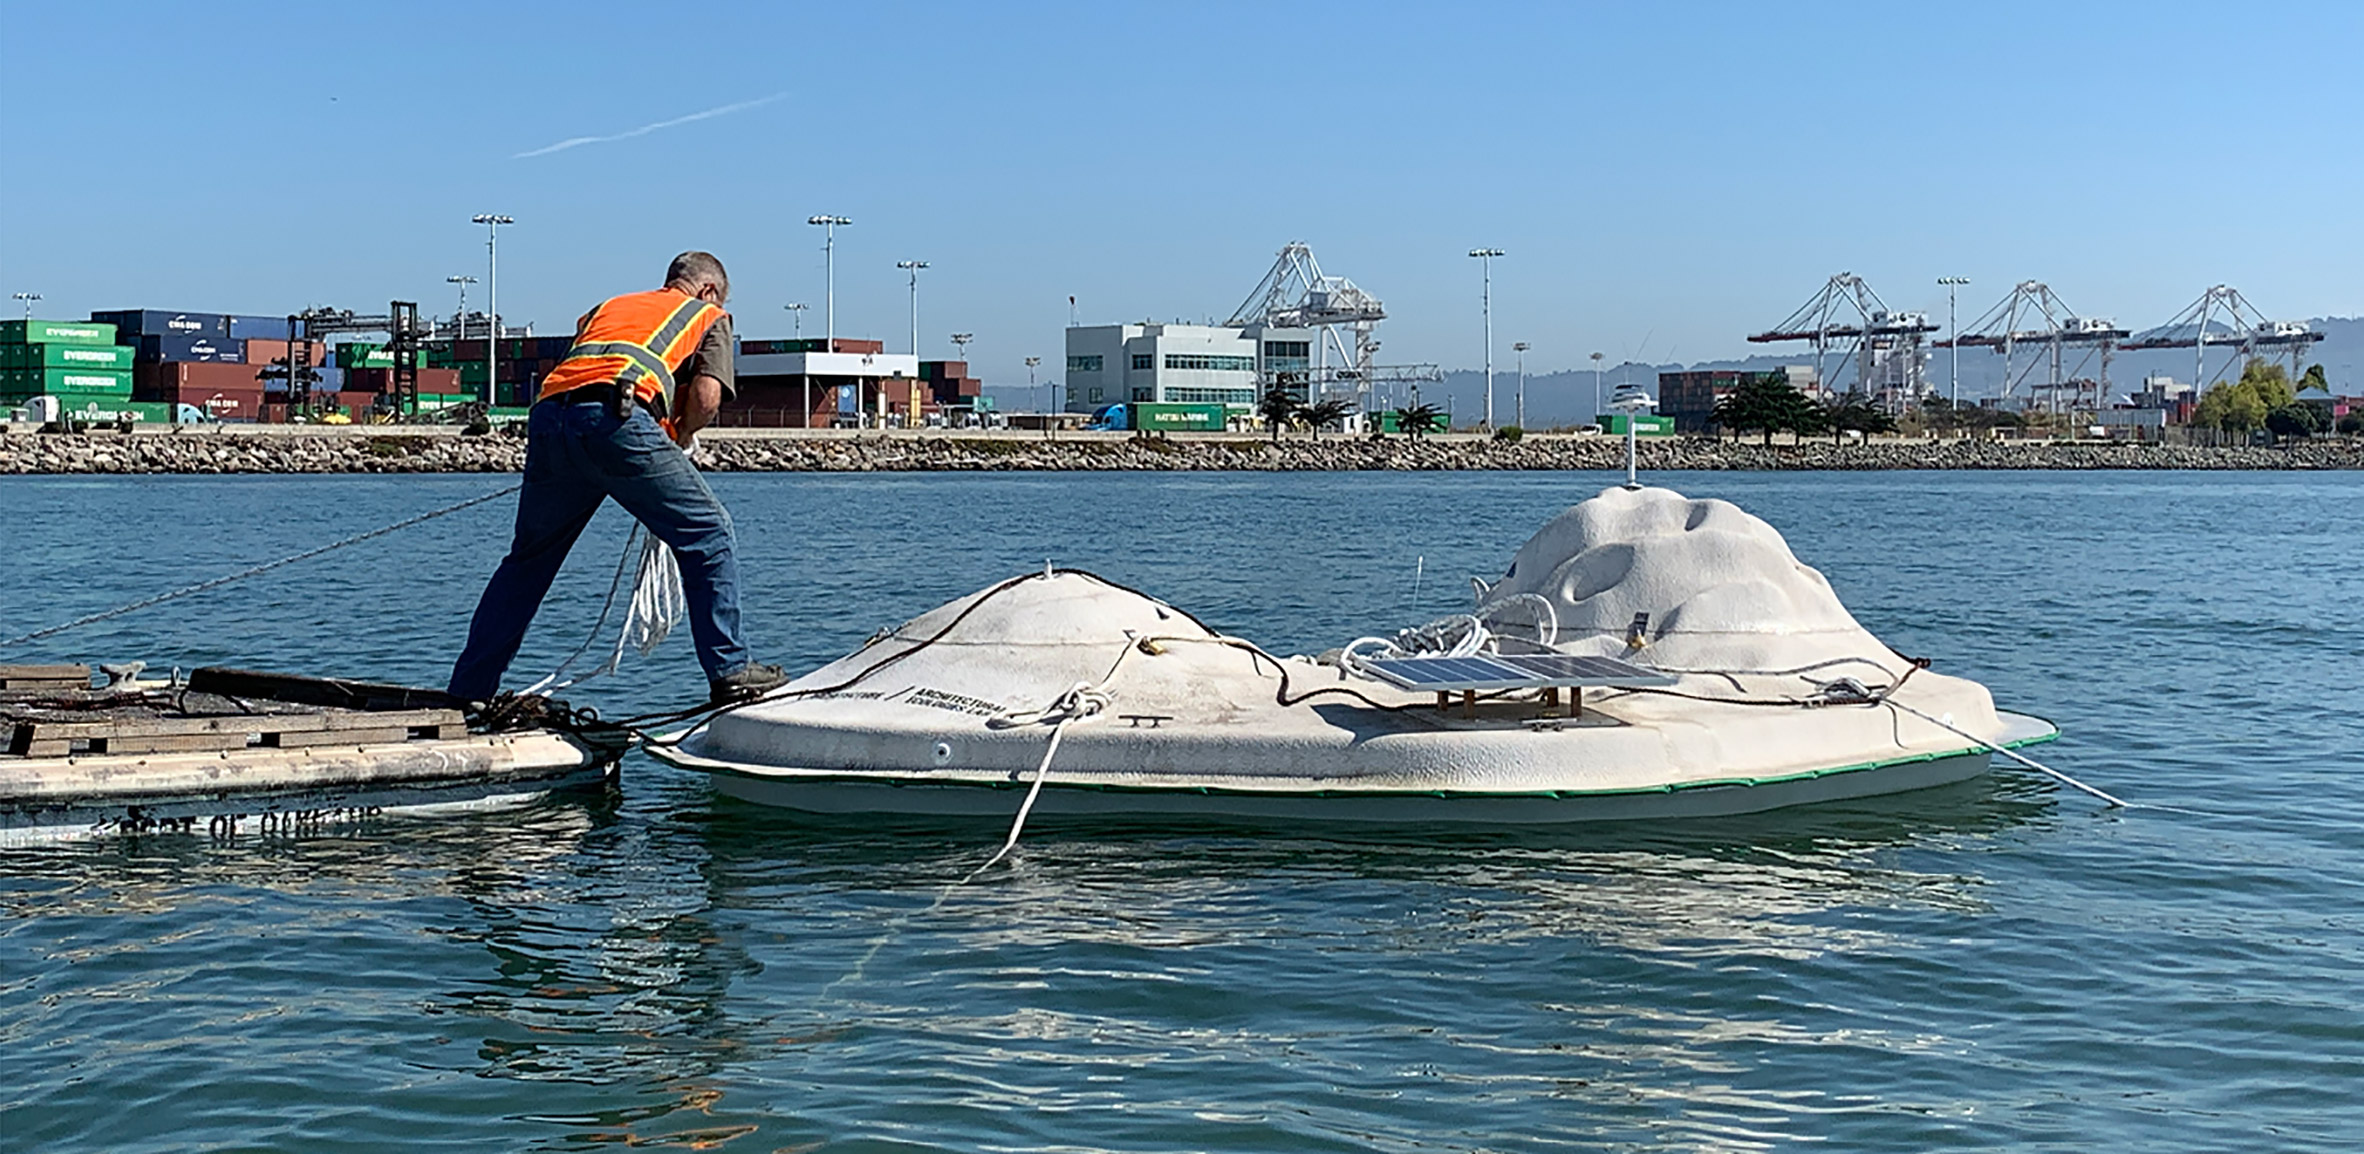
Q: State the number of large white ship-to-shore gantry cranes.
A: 4